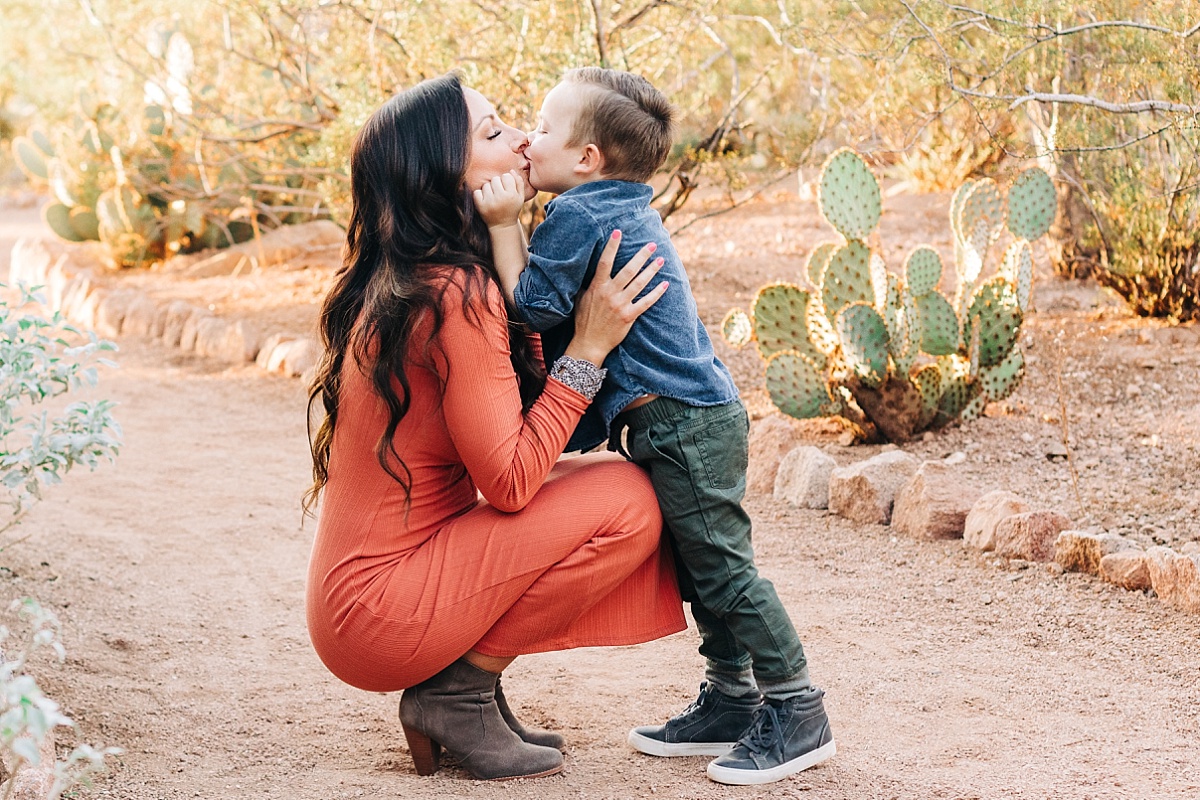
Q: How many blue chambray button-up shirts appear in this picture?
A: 1